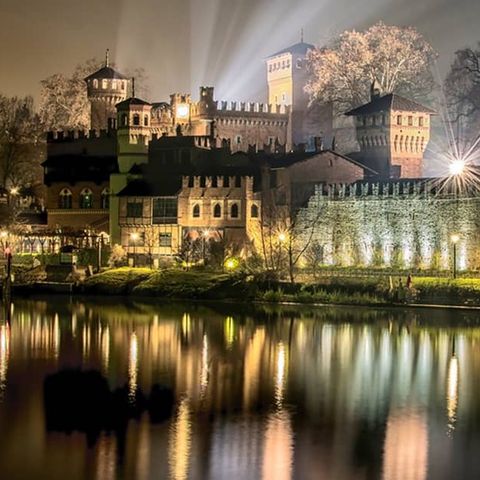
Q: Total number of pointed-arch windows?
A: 7